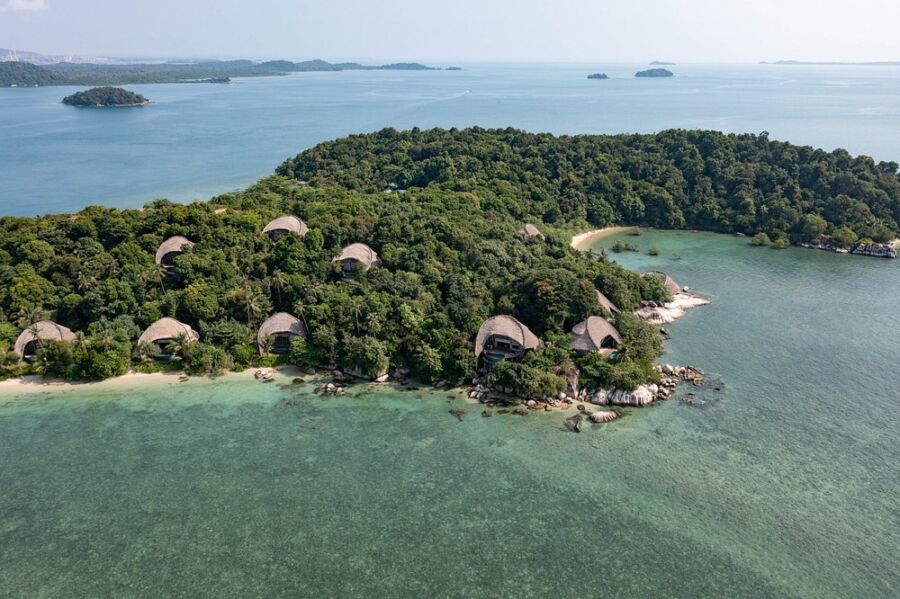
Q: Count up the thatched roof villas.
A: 11